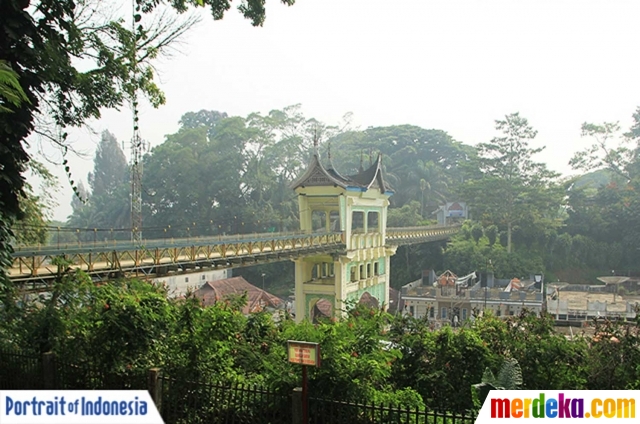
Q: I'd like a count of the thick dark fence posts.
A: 3